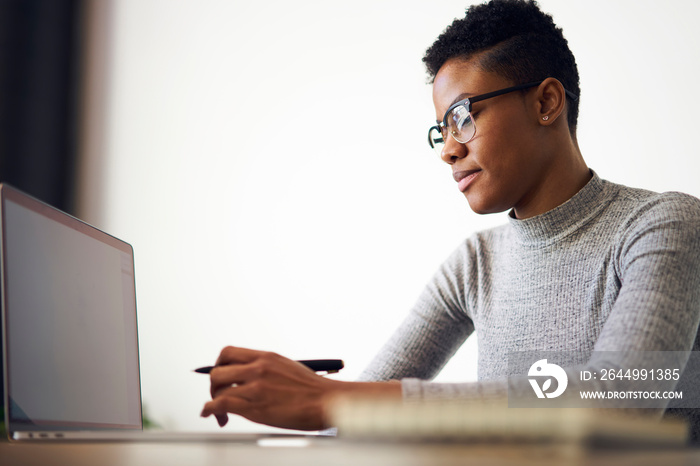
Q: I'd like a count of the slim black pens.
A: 1